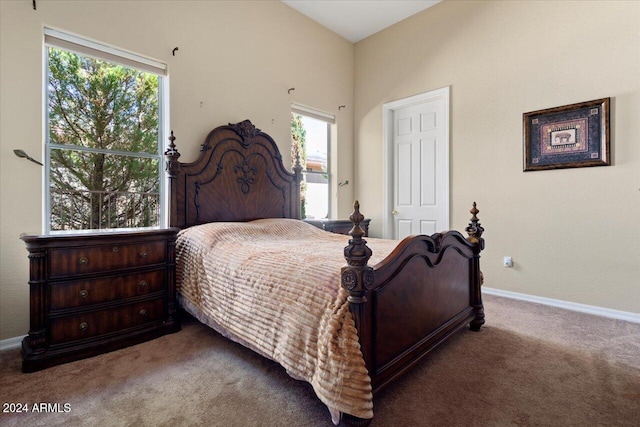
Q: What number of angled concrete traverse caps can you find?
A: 0